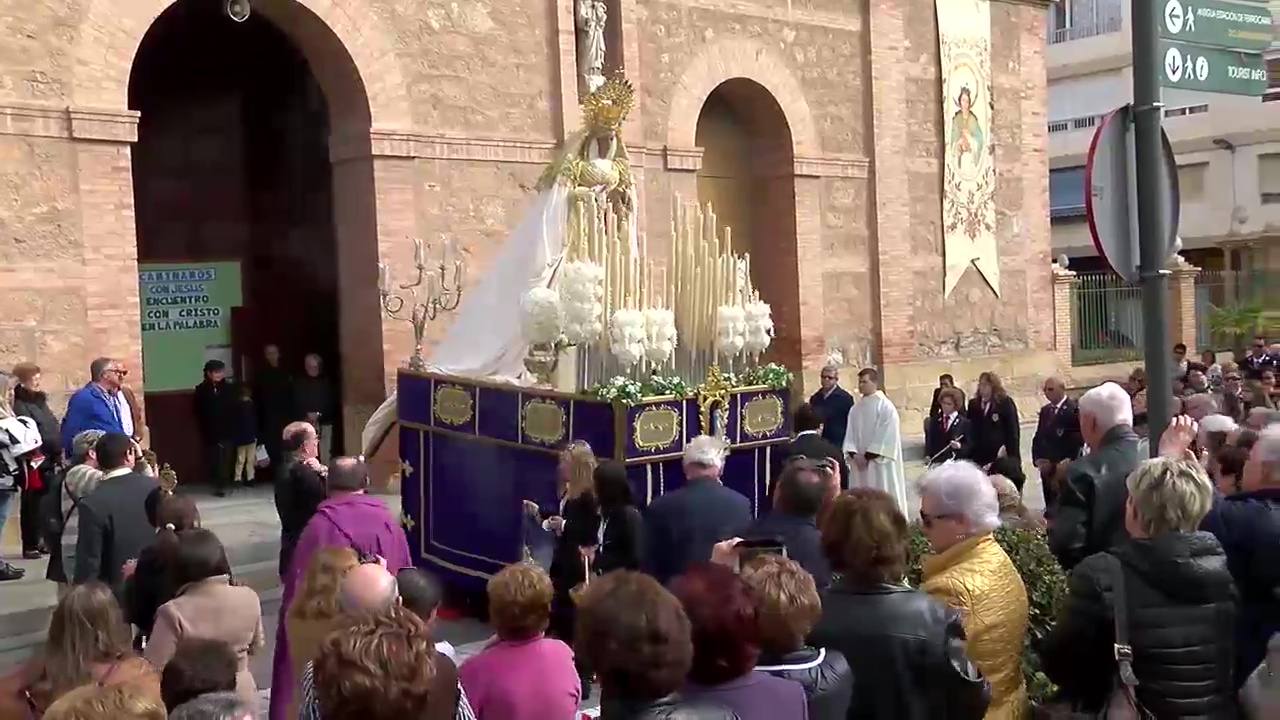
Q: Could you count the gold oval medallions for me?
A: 4